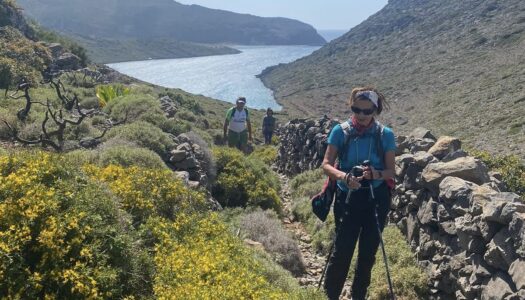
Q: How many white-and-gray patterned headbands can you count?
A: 1